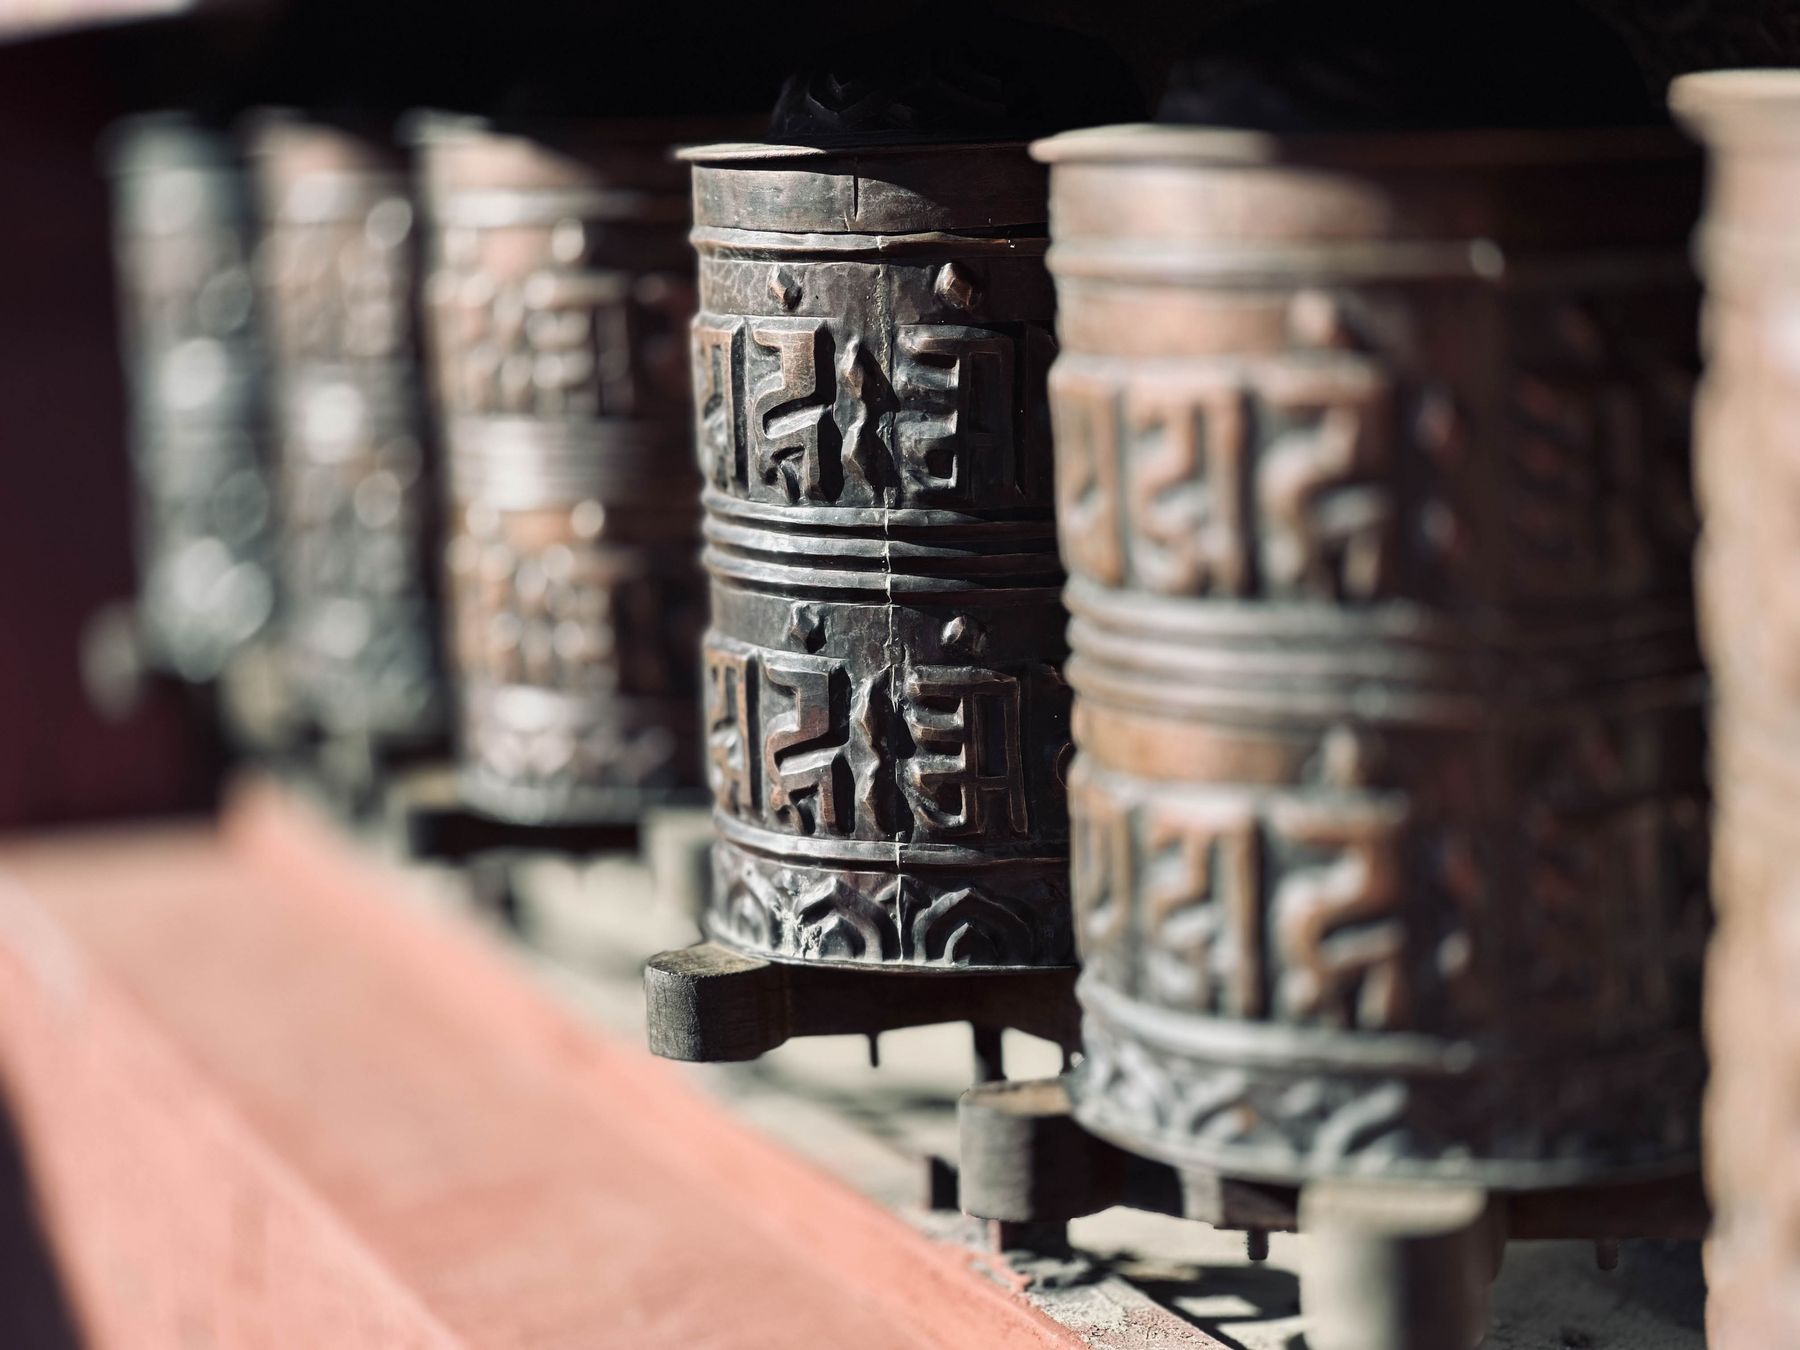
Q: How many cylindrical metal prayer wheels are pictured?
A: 6